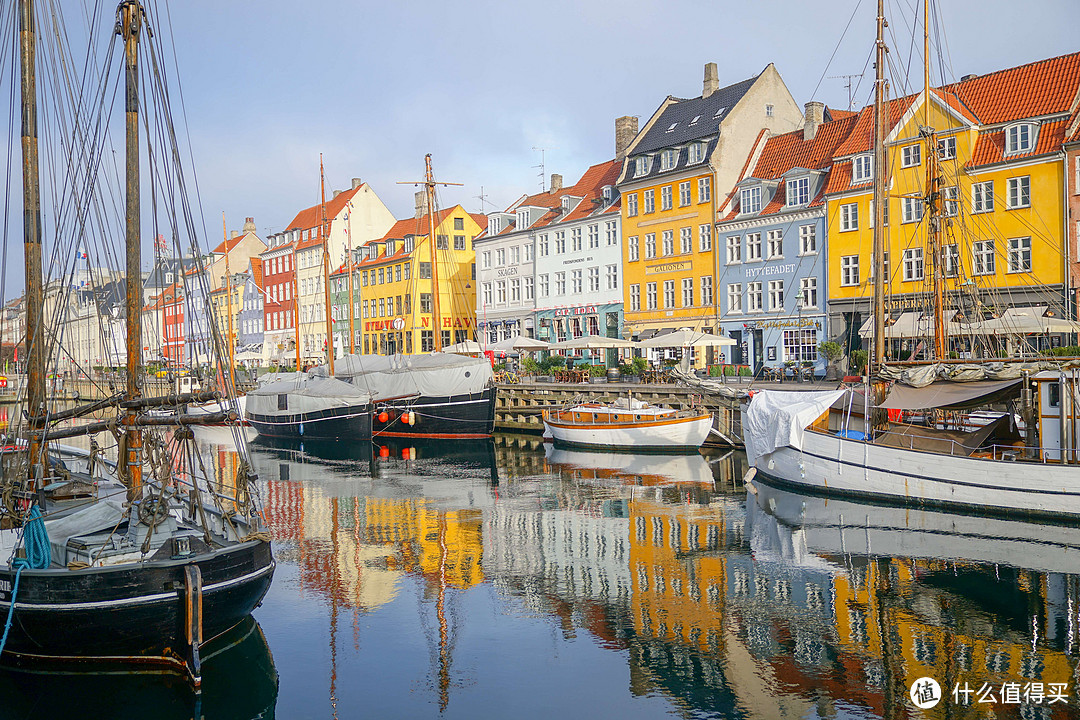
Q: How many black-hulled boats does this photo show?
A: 3